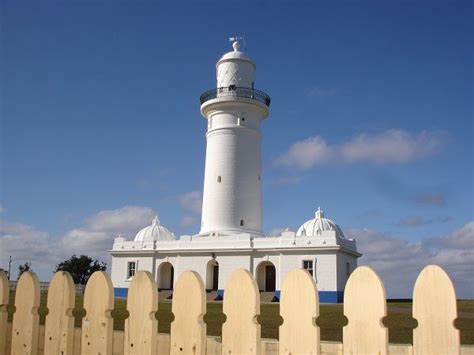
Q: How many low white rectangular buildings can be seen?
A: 1